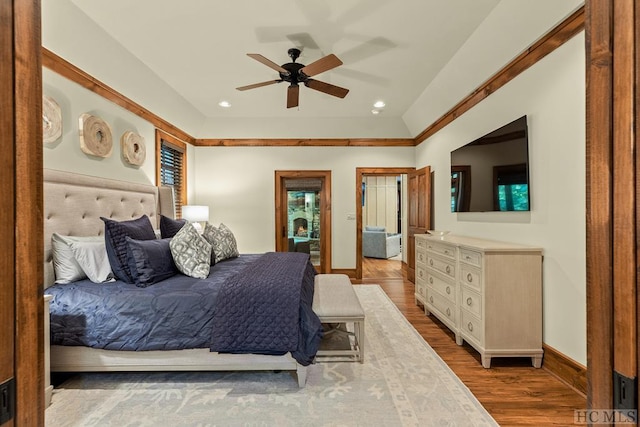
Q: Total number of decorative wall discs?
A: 3